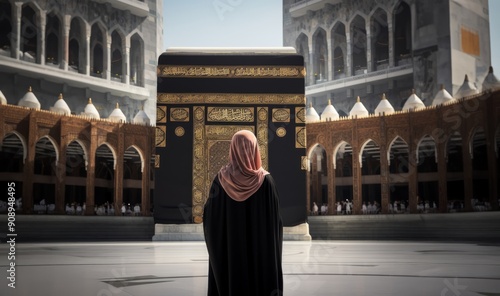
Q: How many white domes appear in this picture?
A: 14